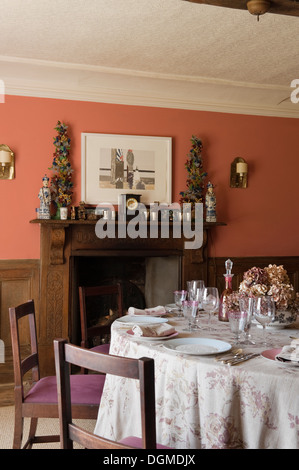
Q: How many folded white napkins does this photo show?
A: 3